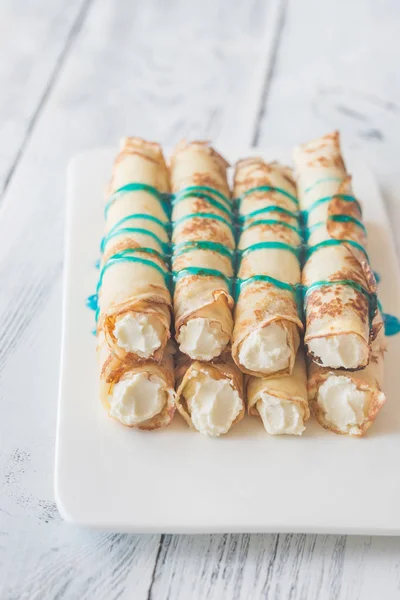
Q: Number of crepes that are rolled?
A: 8